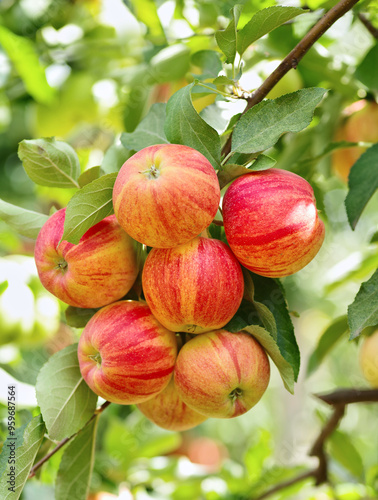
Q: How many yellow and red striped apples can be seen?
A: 7